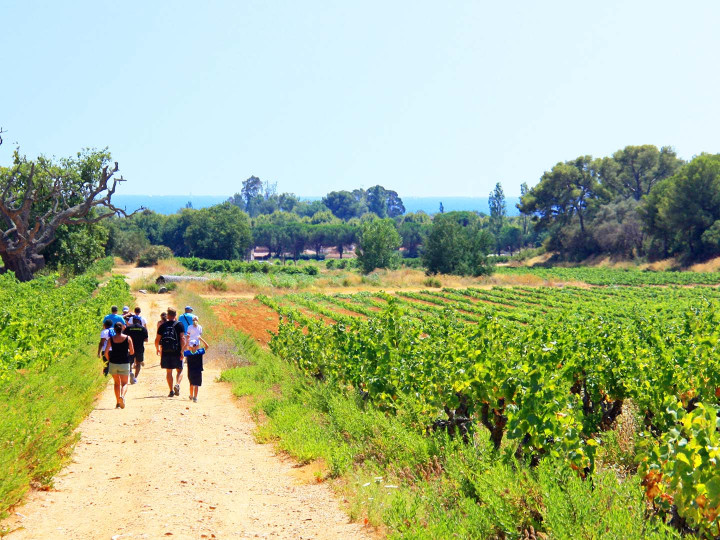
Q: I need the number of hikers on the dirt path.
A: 11